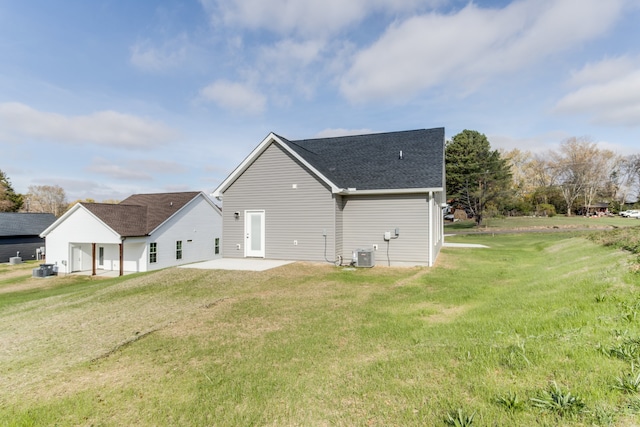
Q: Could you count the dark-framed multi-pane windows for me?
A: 3